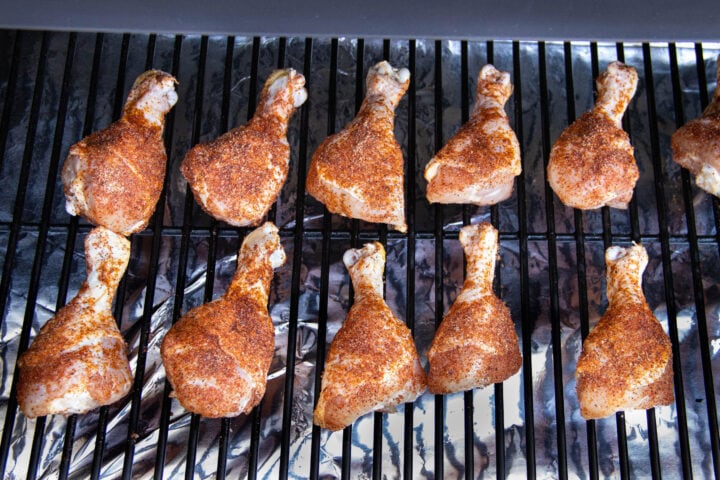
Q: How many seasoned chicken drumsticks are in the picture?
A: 11